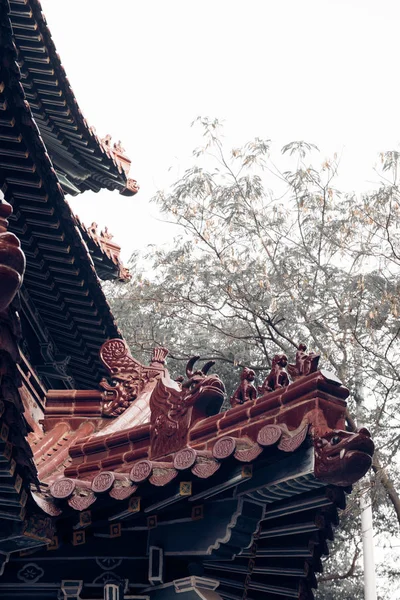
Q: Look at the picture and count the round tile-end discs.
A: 6